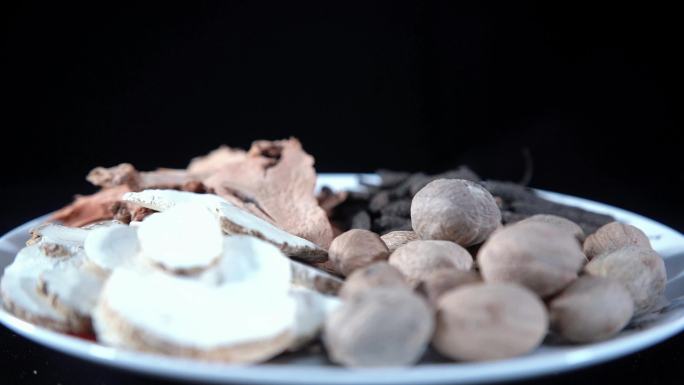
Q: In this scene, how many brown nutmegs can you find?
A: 13